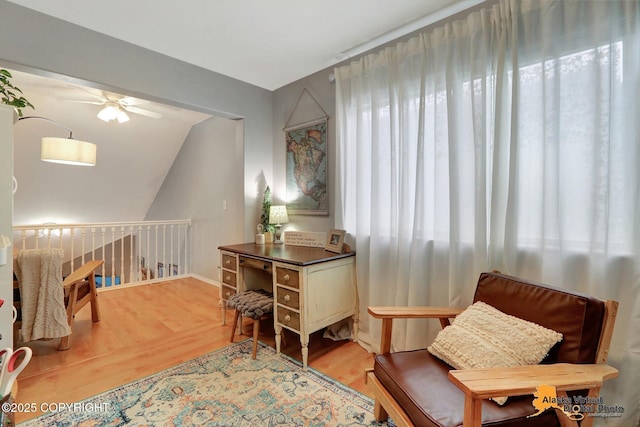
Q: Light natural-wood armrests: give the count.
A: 3